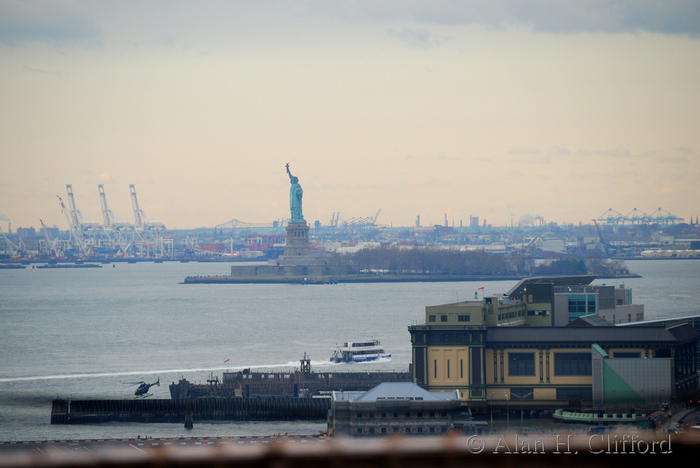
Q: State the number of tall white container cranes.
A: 3